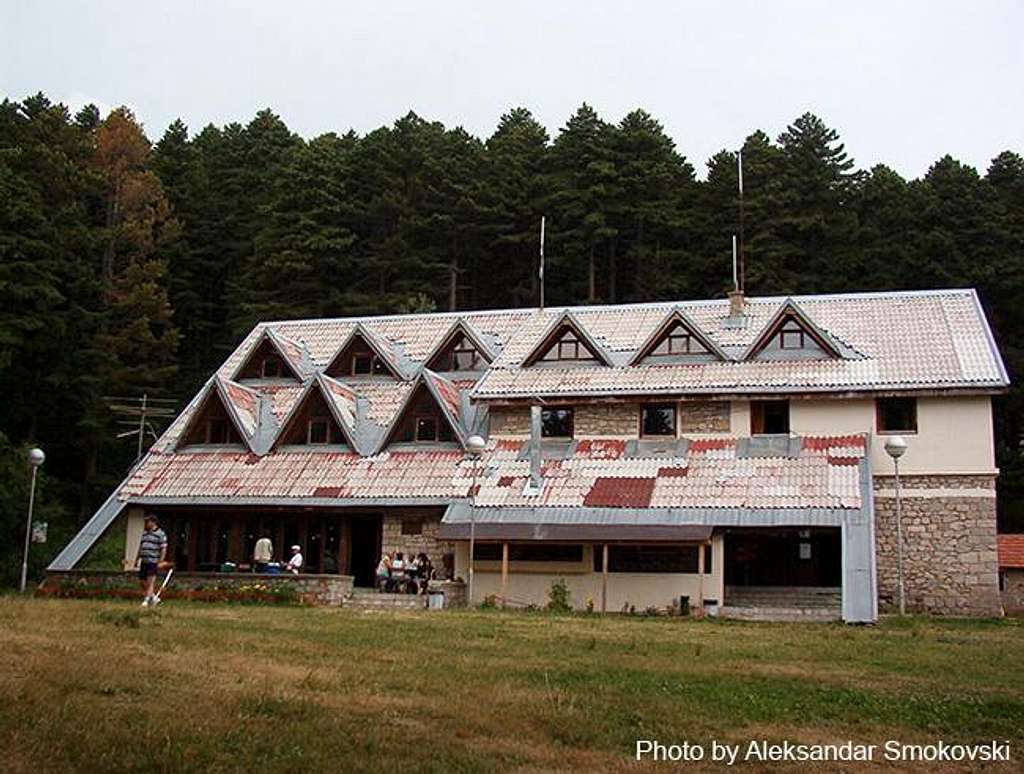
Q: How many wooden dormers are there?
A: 9